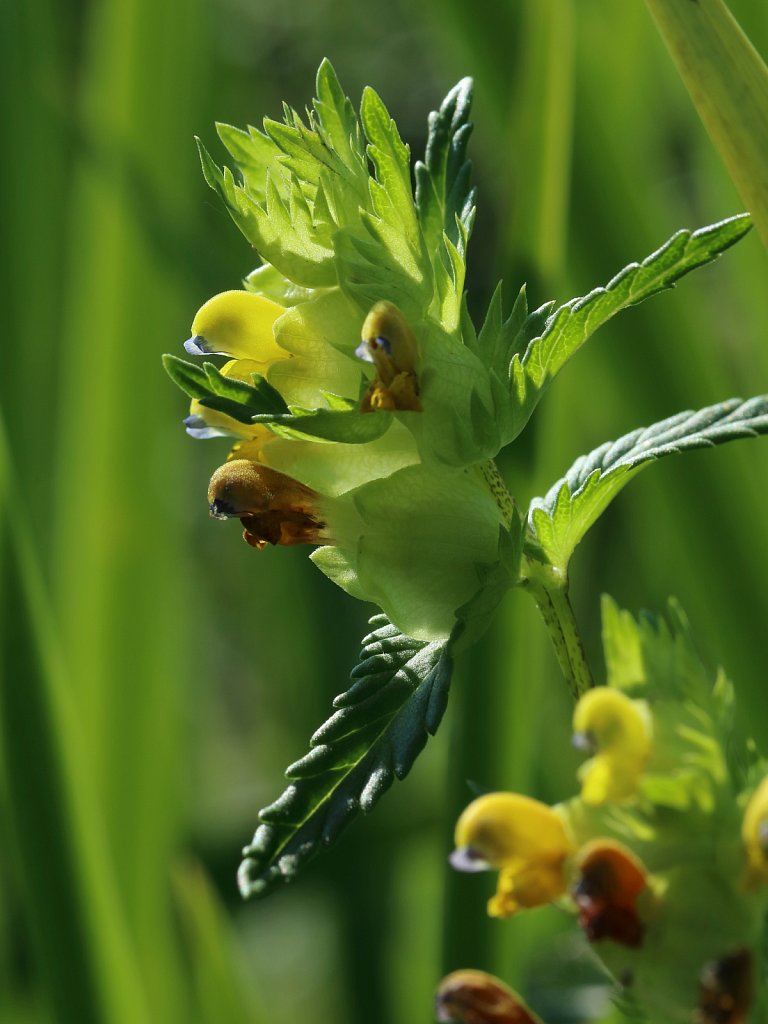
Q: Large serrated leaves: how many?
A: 3